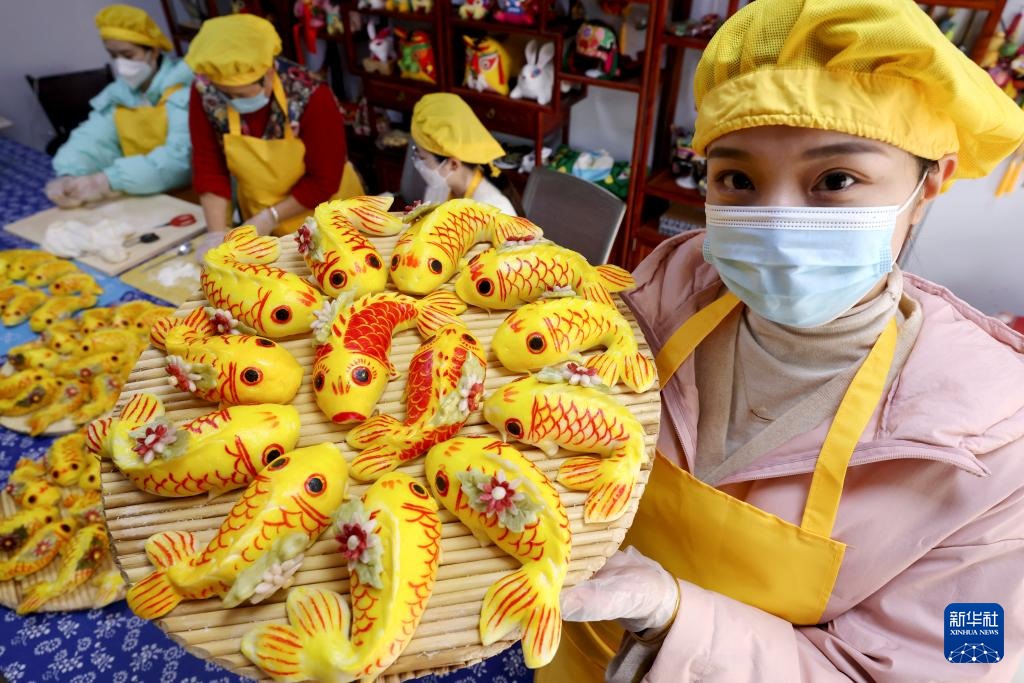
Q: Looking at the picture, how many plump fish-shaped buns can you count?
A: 13